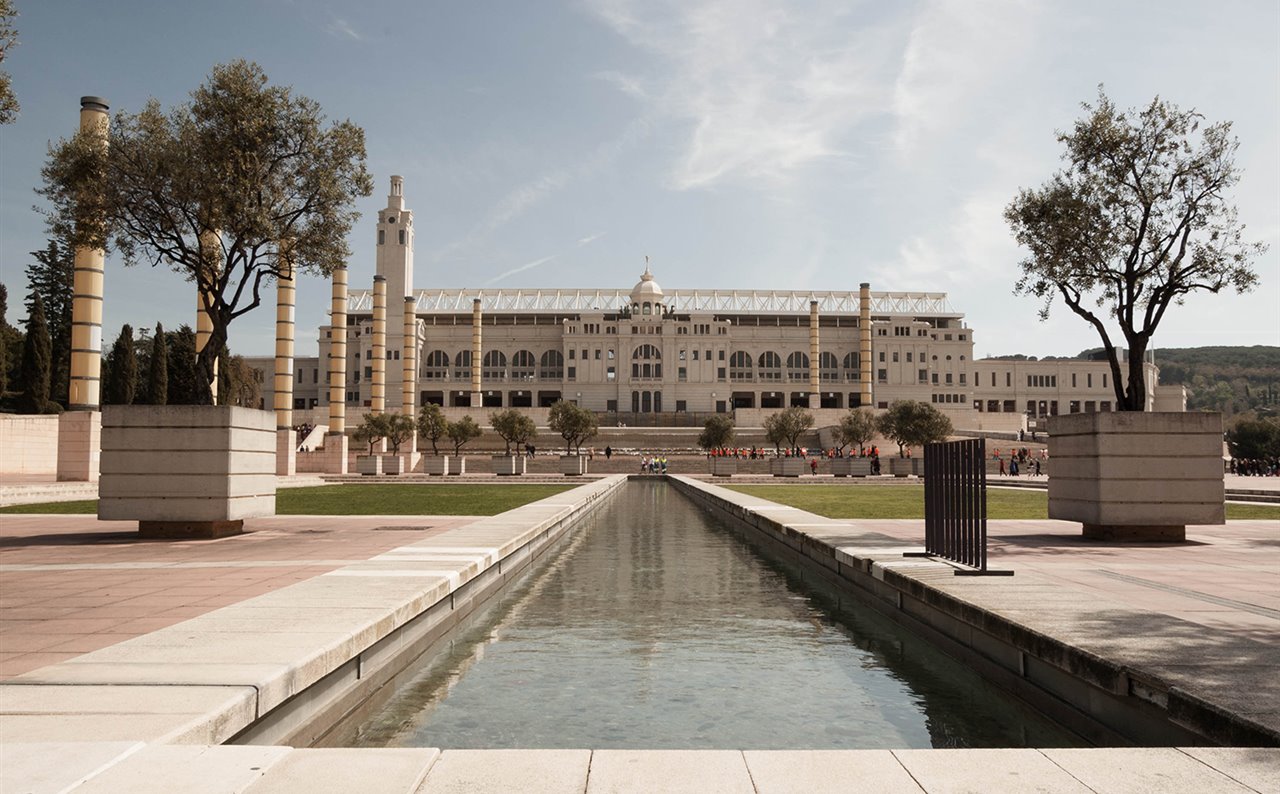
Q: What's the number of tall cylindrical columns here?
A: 9